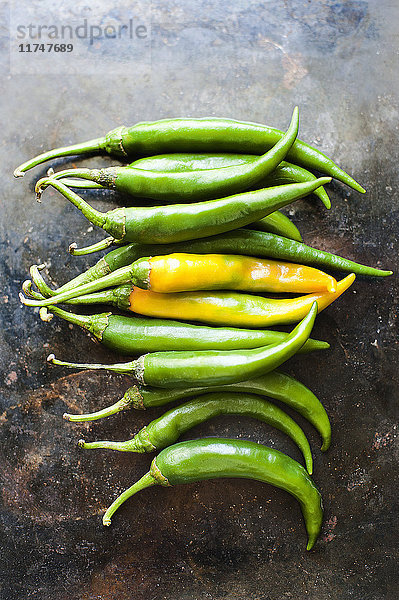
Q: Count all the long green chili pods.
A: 11